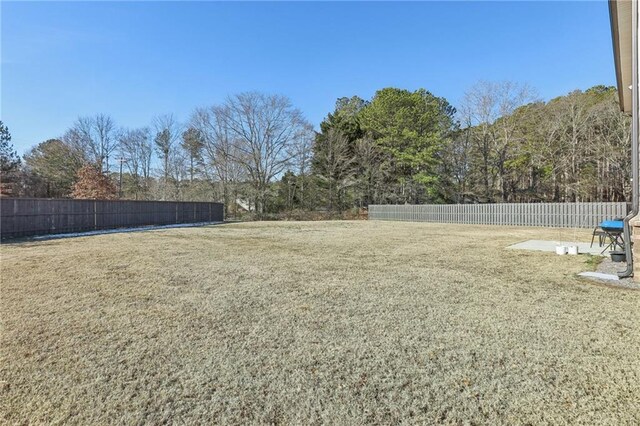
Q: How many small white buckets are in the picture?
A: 2